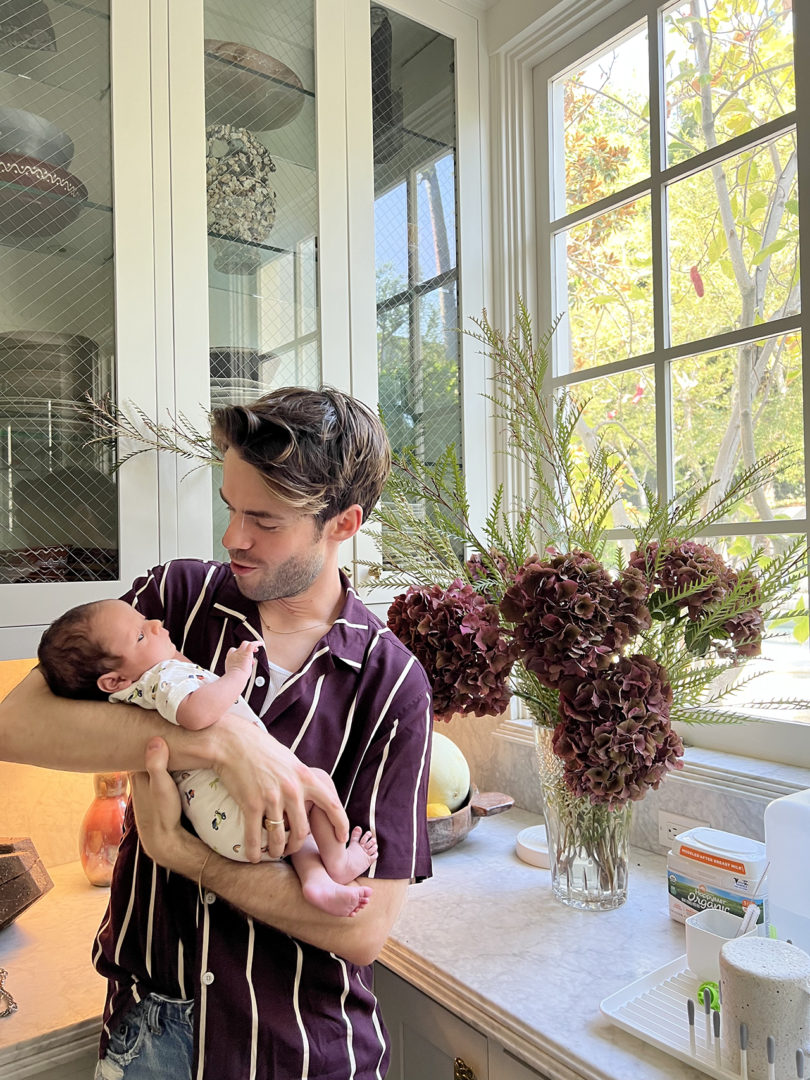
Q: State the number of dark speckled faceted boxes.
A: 1